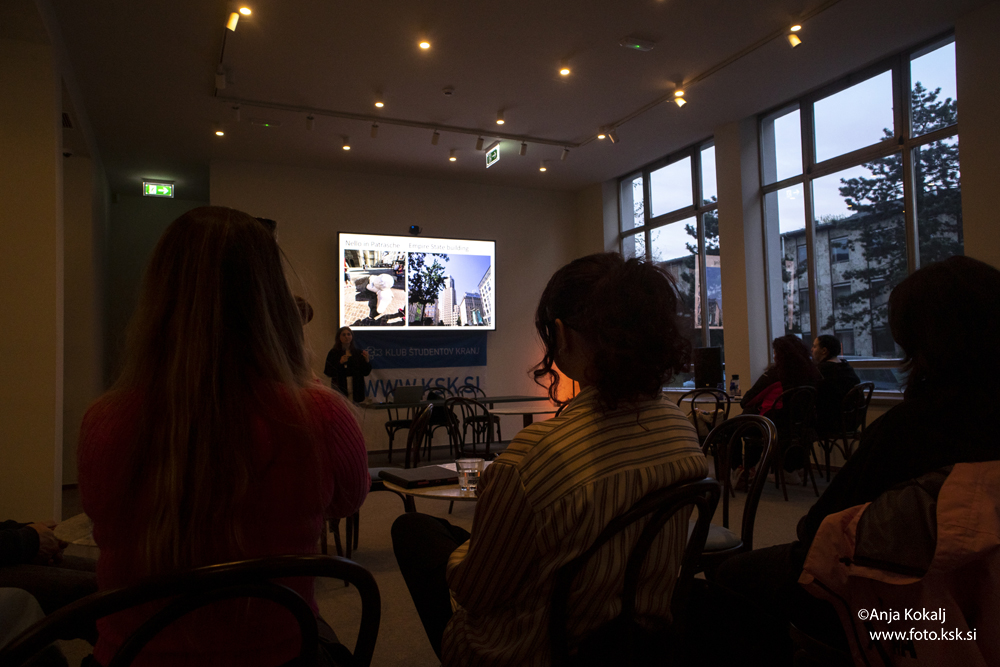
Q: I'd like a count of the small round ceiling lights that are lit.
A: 12